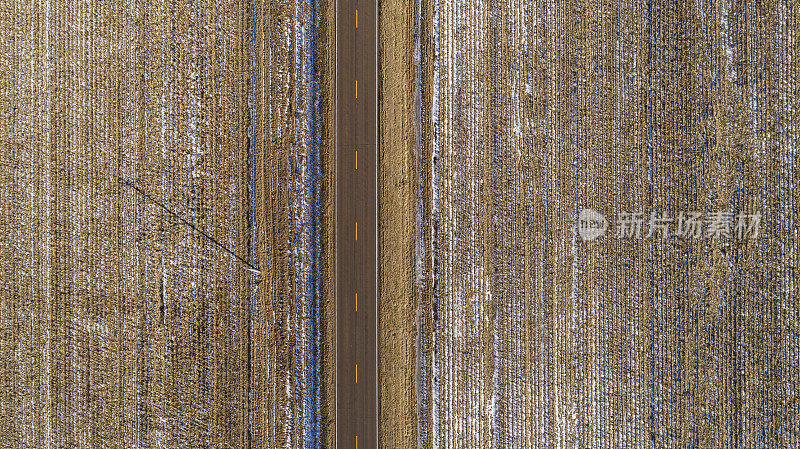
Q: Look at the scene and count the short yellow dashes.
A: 7